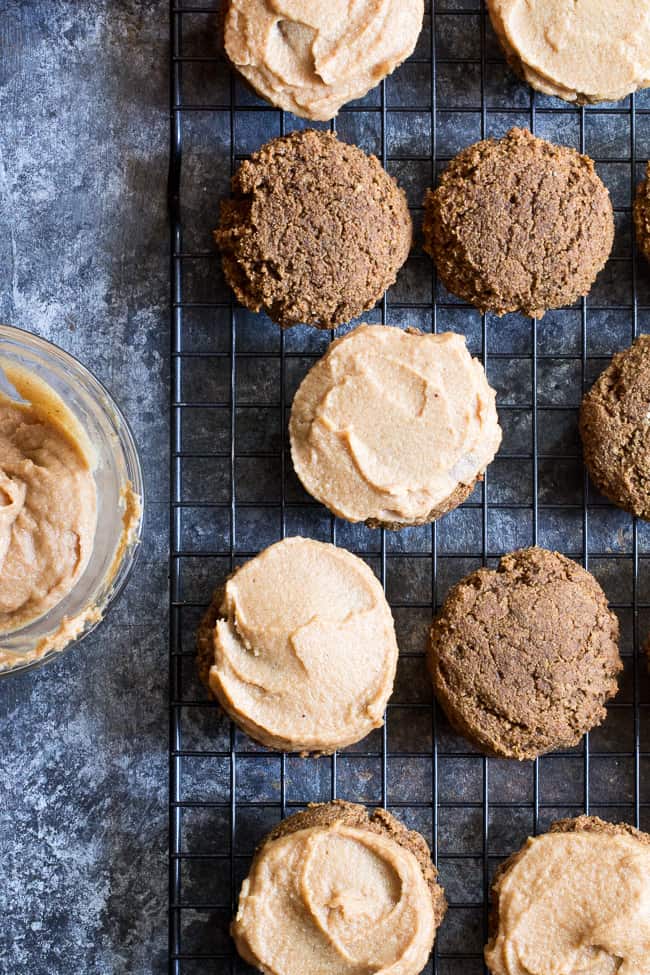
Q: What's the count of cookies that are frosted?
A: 6